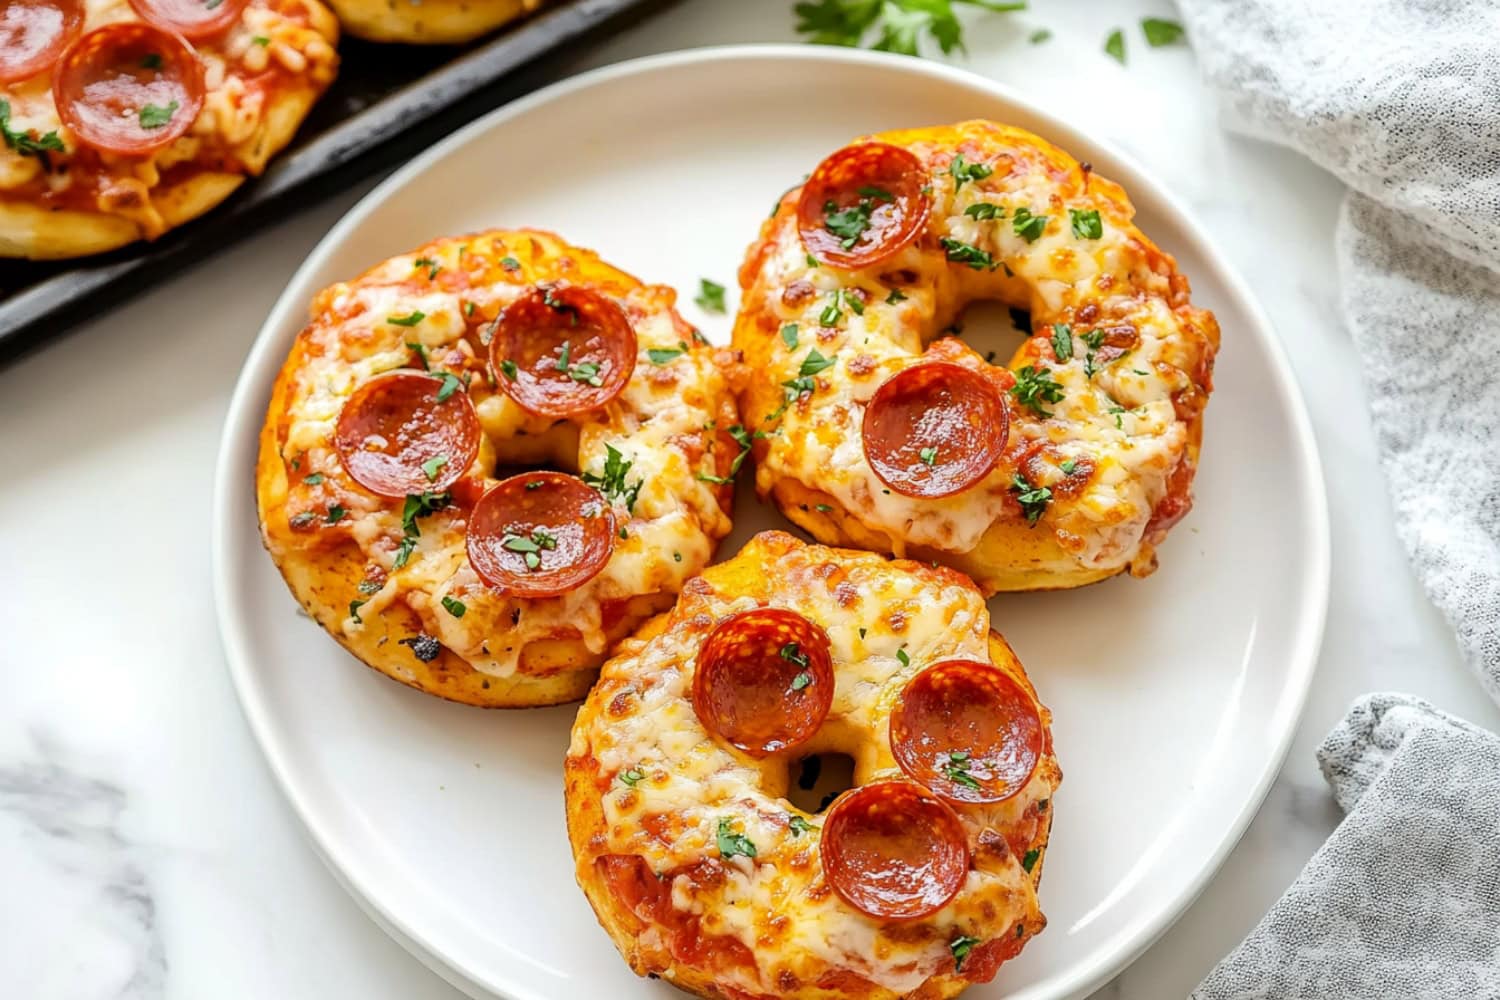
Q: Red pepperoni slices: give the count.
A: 11